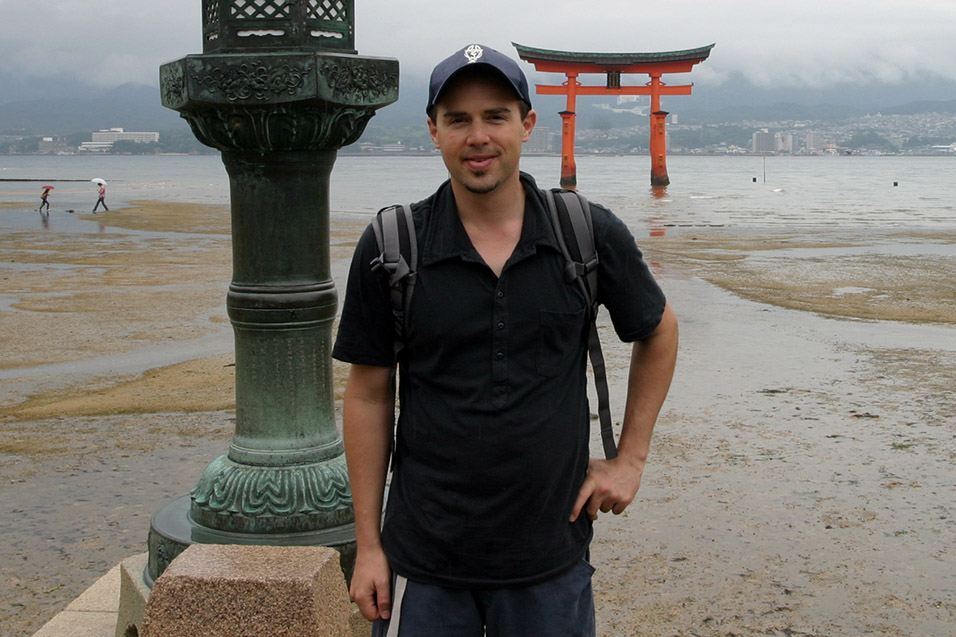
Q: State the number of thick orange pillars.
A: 2